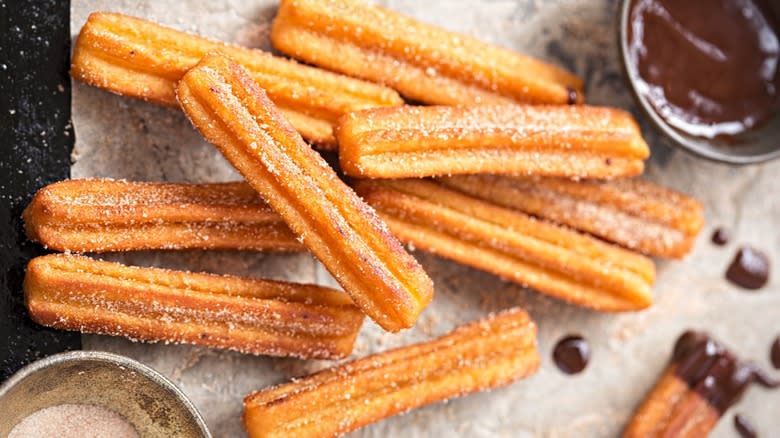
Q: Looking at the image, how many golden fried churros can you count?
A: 10